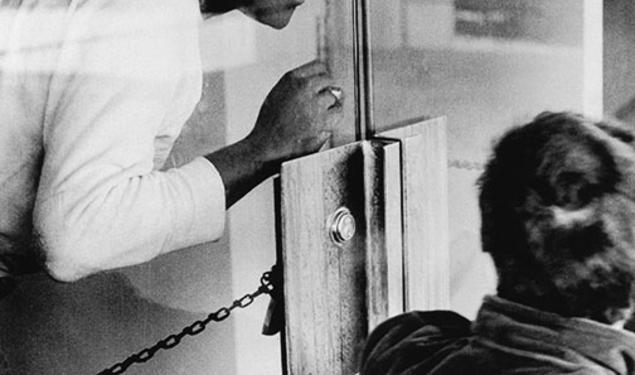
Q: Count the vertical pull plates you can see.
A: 2